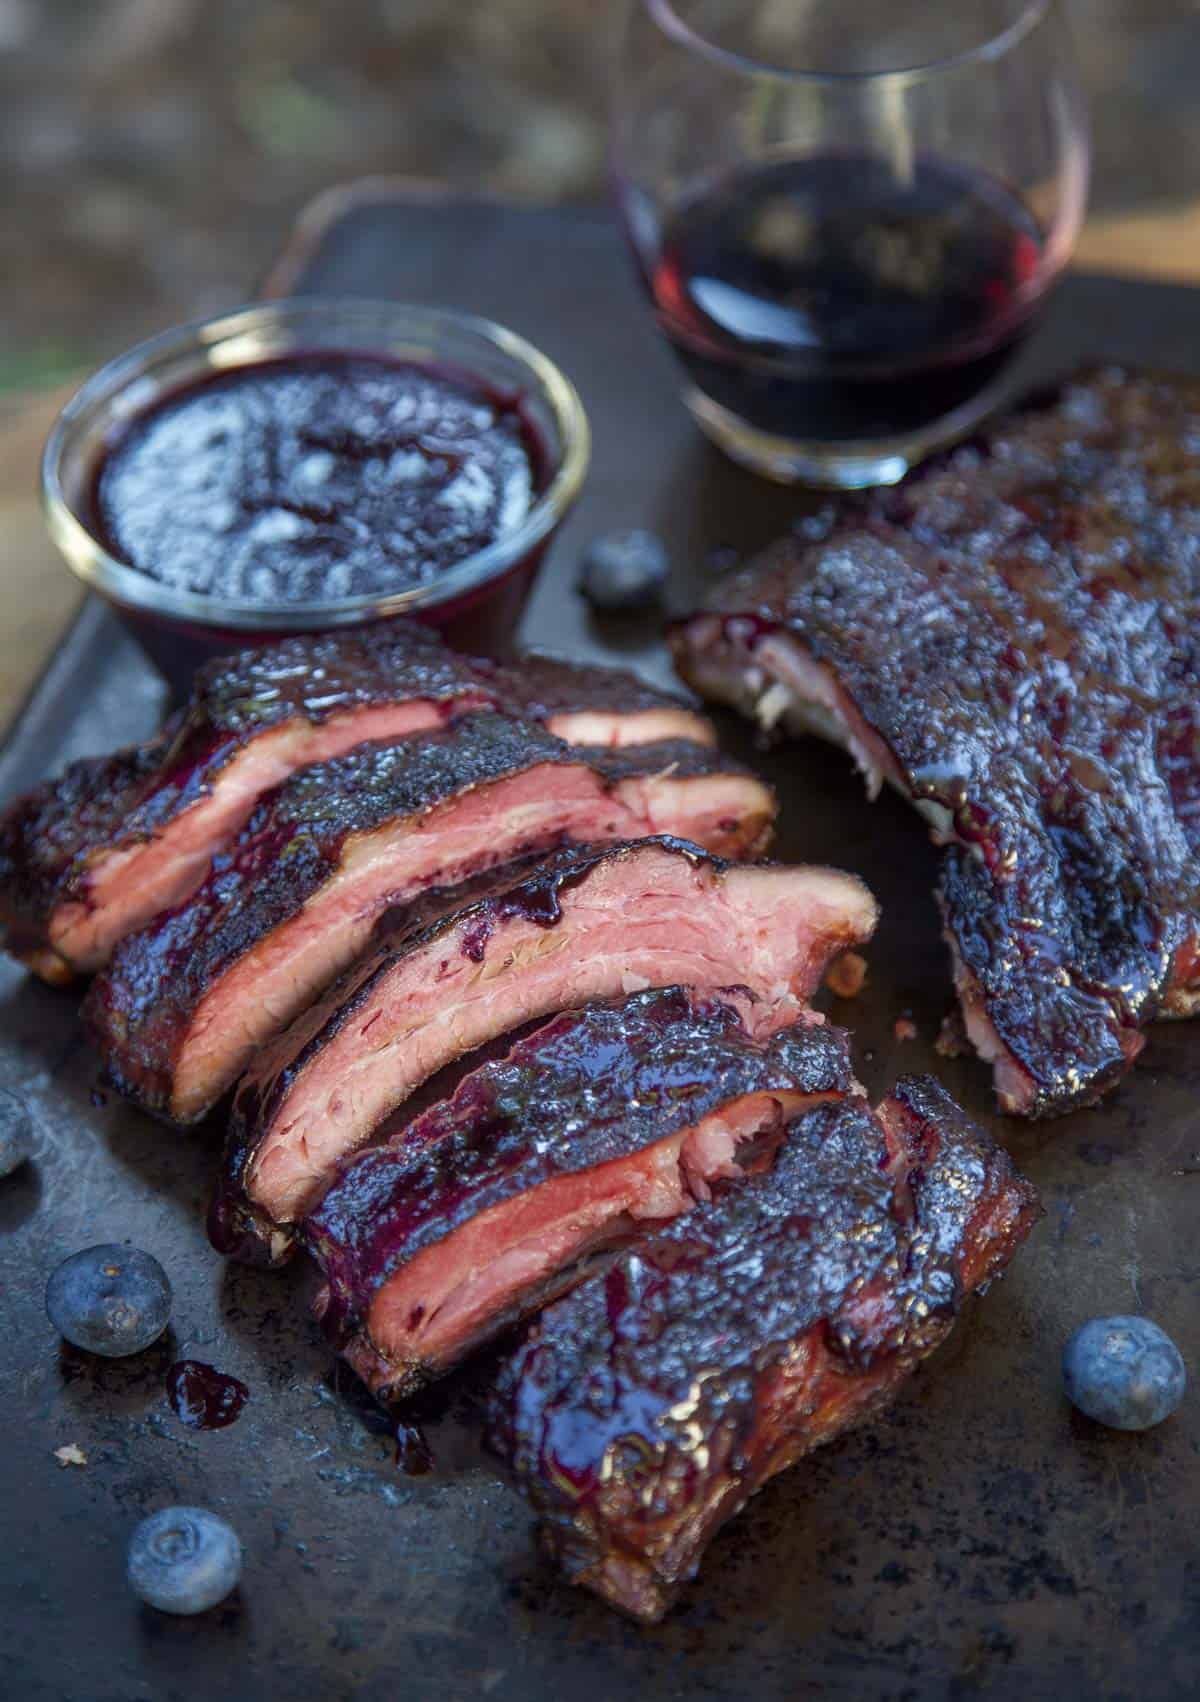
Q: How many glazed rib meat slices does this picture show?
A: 5